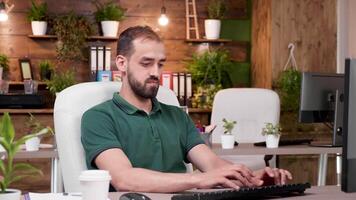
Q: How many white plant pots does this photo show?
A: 7